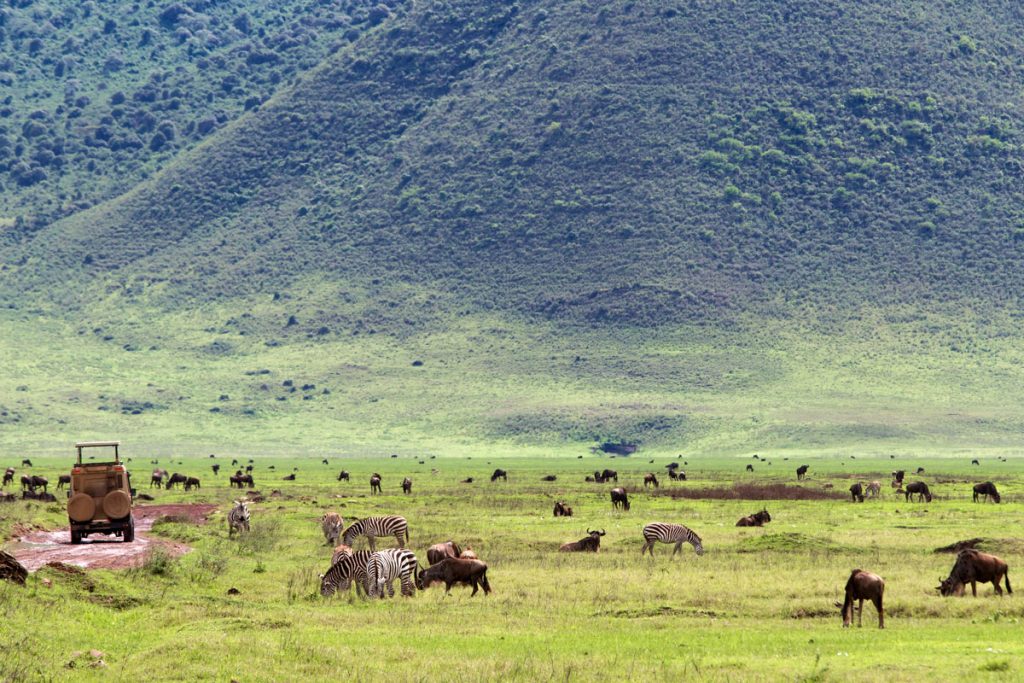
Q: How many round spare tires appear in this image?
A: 2